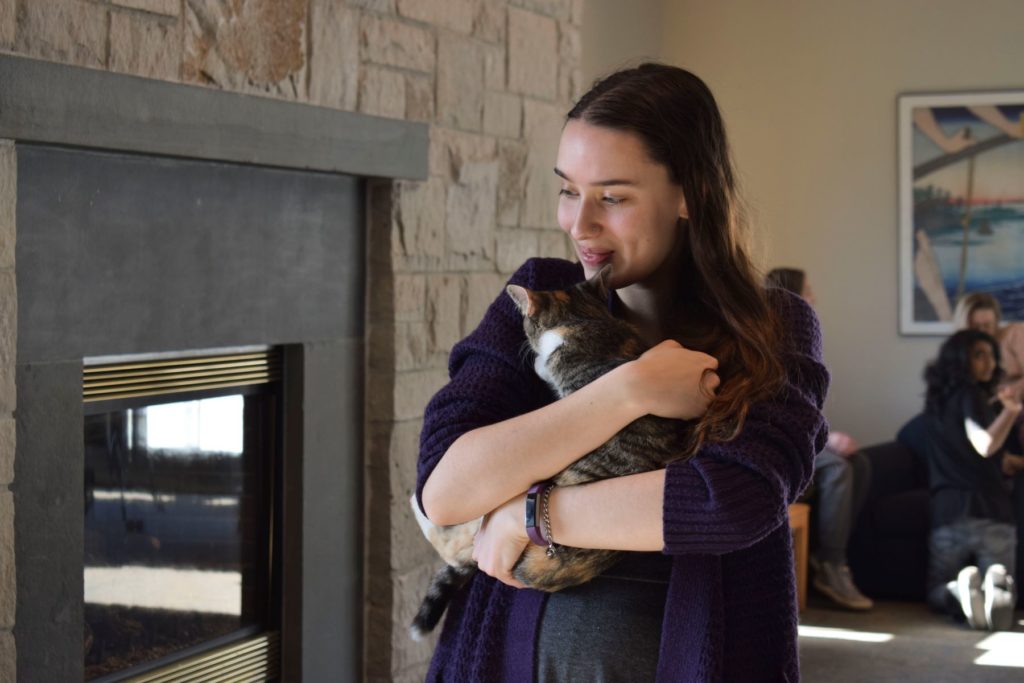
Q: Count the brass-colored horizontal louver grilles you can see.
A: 2